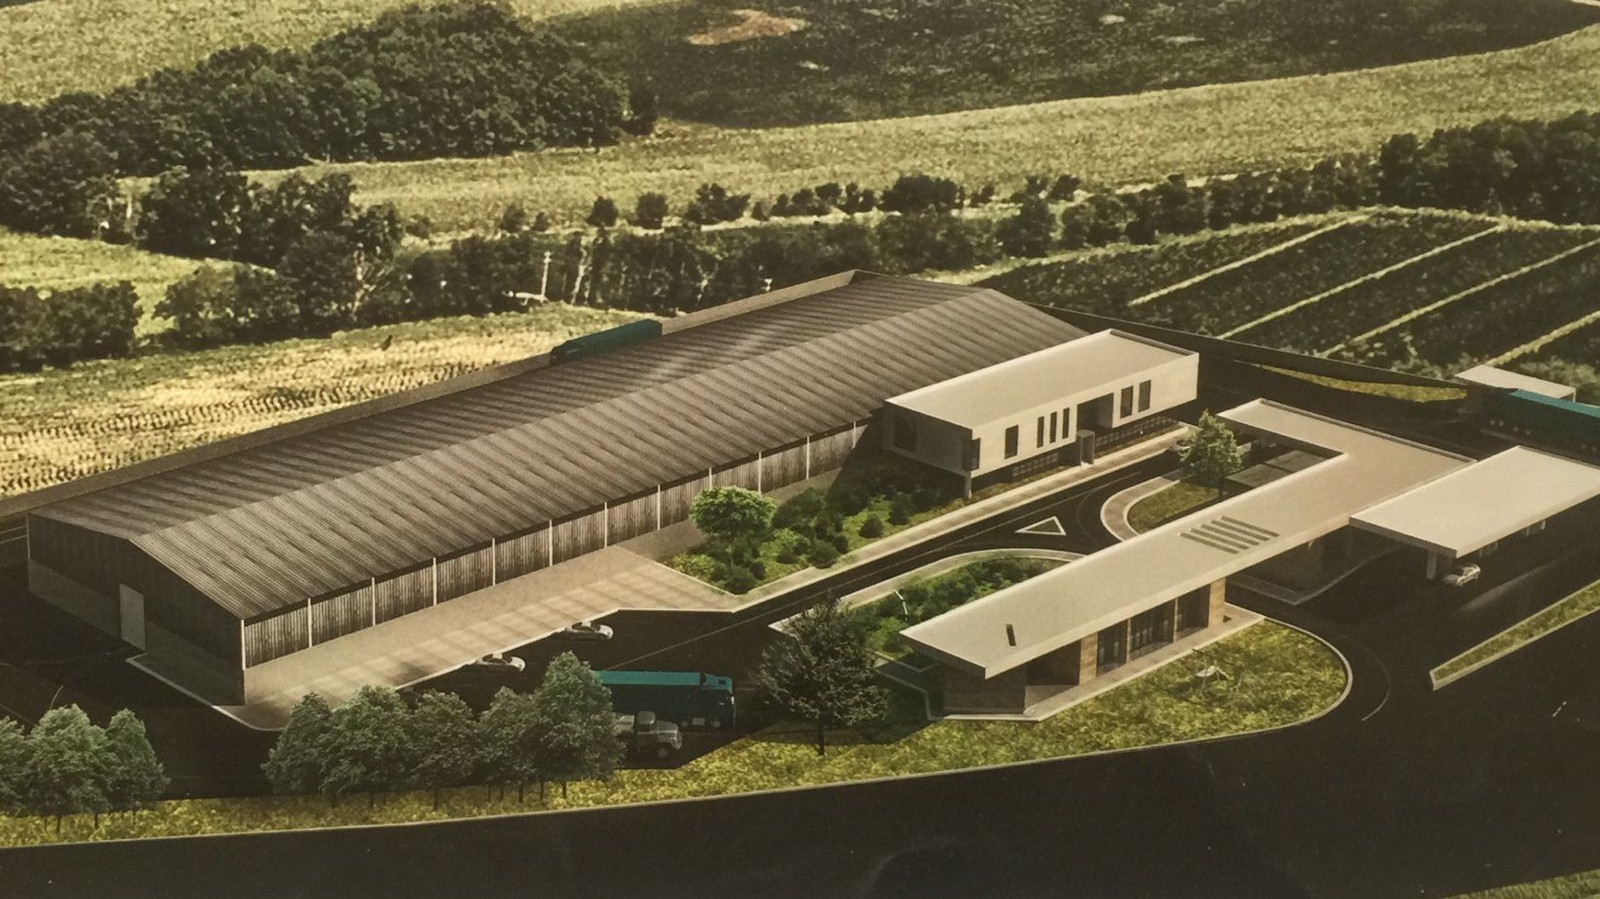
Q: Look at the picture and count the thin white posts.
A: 12